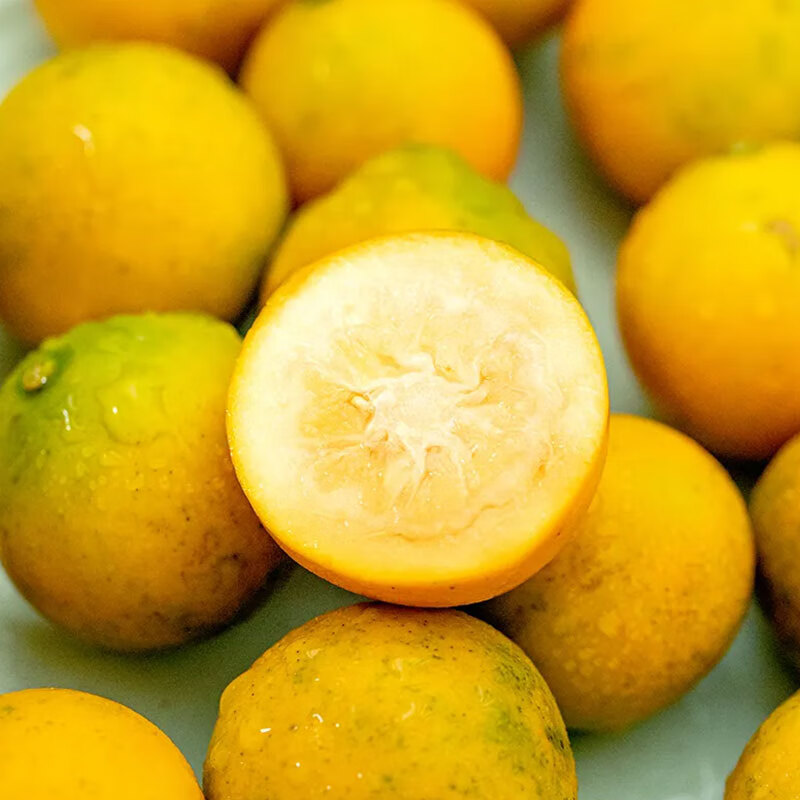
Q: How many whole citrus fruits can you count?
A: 13